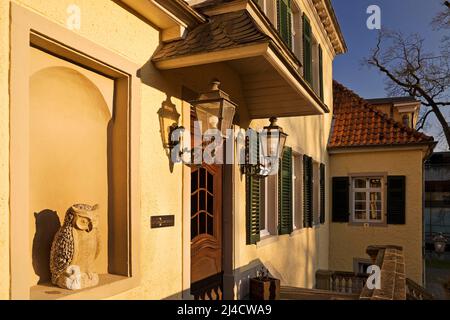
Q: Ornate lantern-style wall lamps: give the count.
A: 2